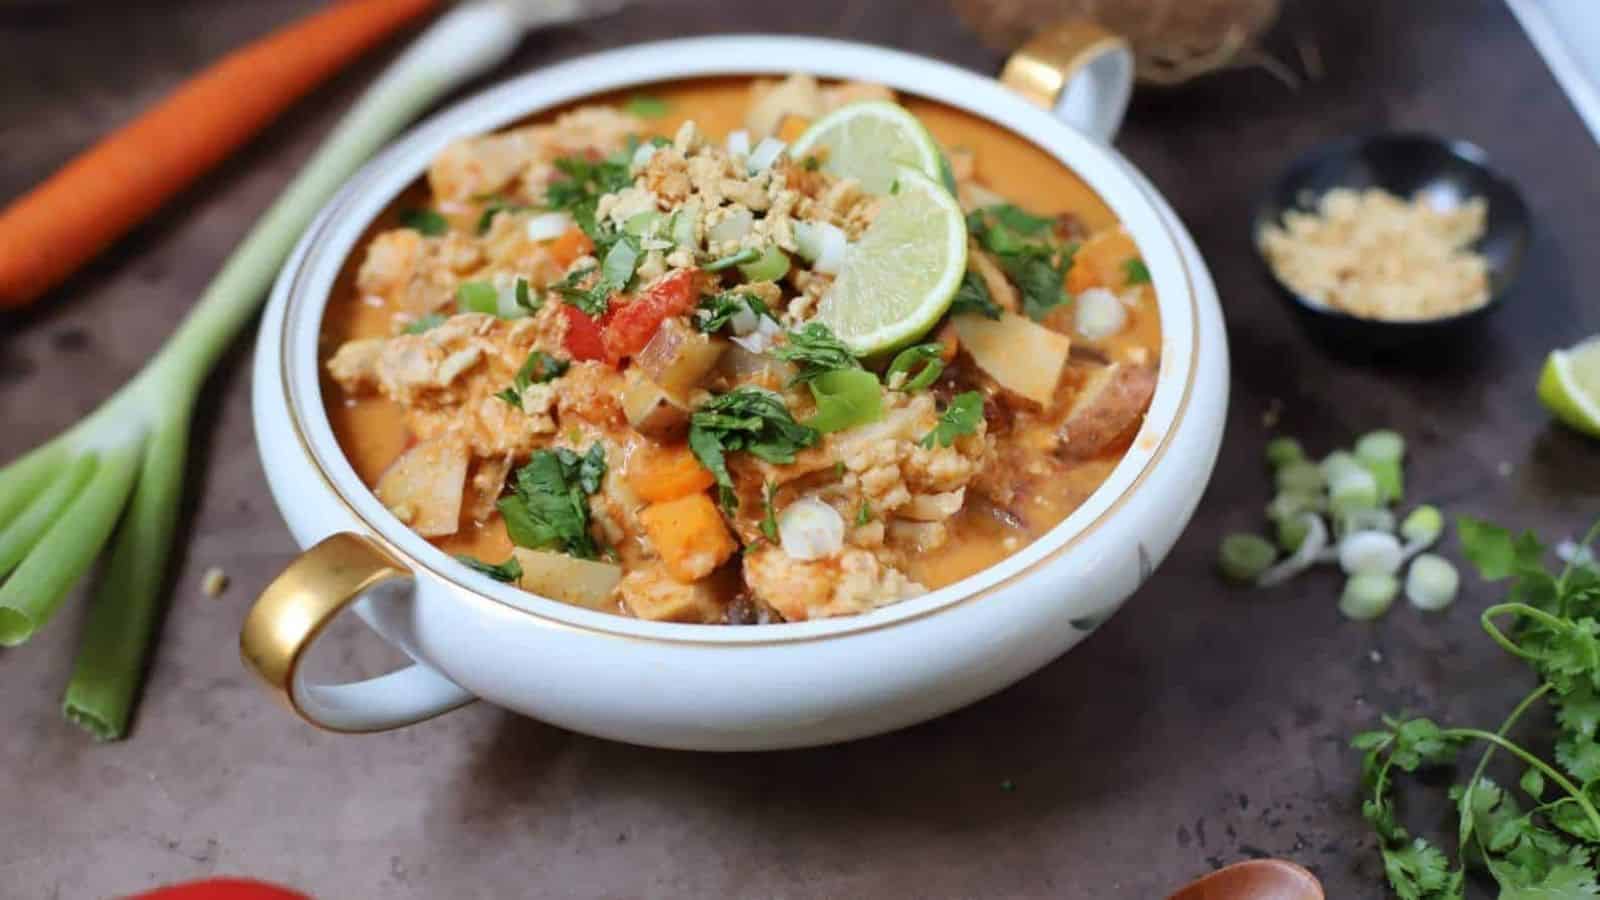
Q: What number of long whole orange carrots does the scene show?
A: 1